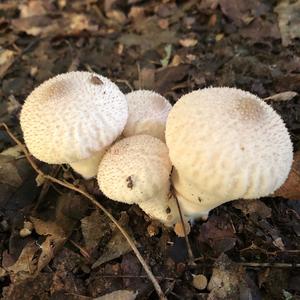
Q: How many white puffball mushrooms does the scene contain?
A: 4